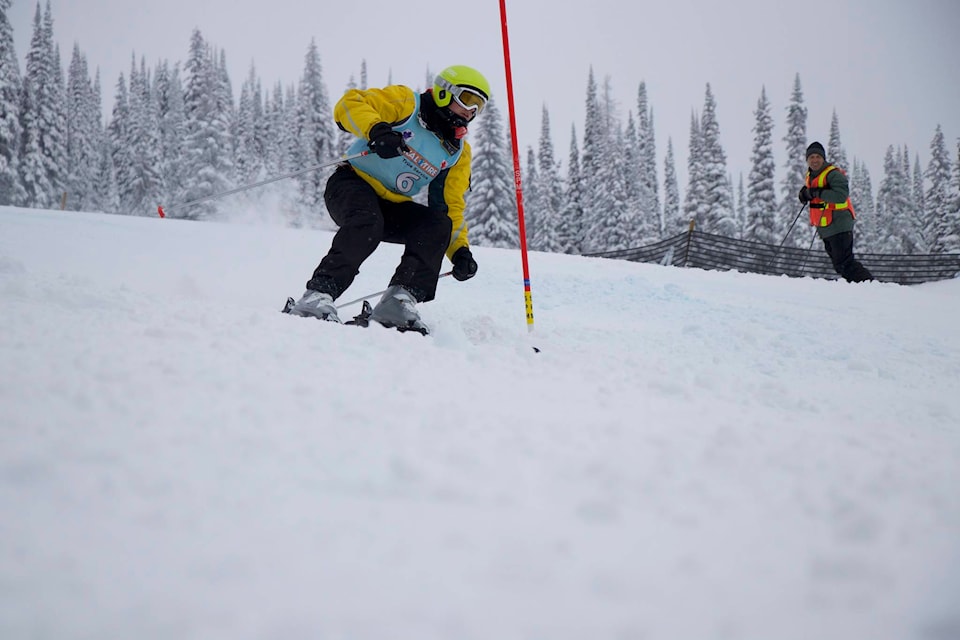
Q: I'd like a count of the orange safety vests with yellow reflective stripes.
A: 1